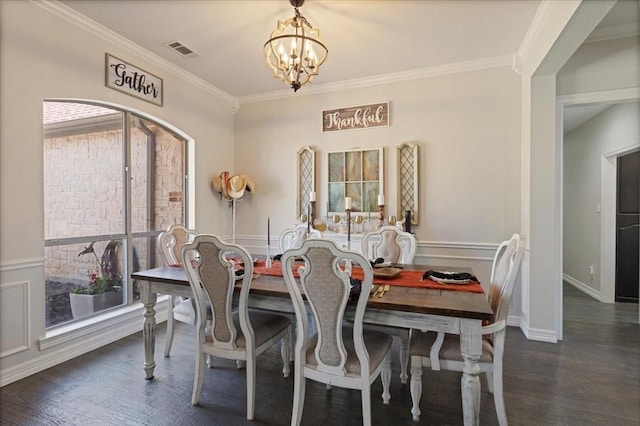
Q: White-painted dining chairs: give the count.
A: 6